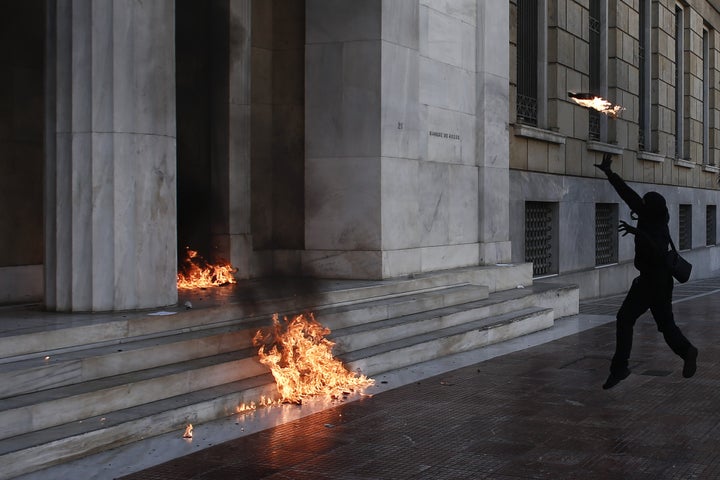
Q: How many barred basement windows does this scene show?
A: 4